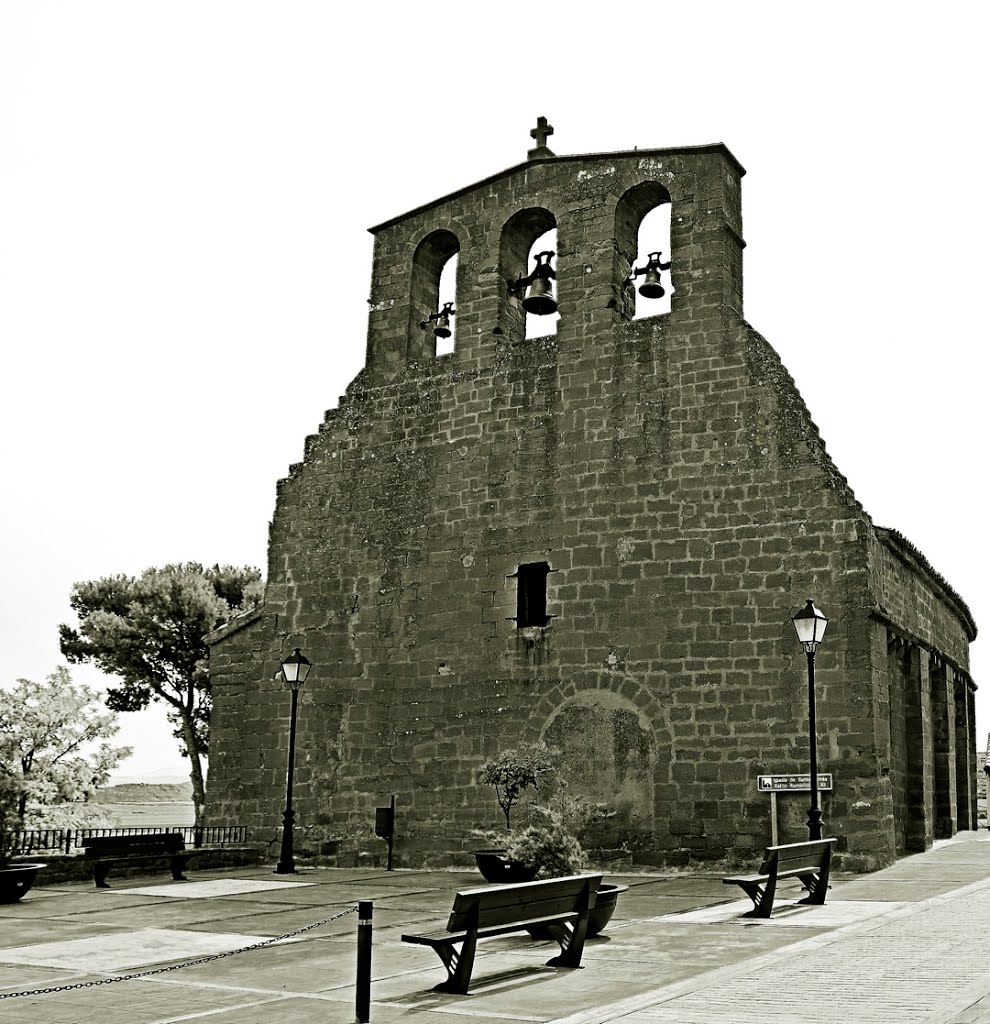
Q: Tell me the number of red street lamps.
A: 0